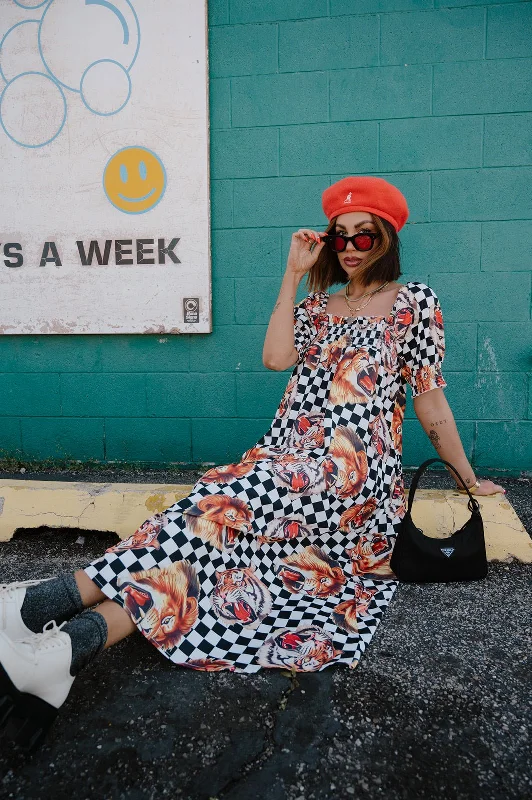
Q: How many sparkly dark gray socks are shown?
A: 2